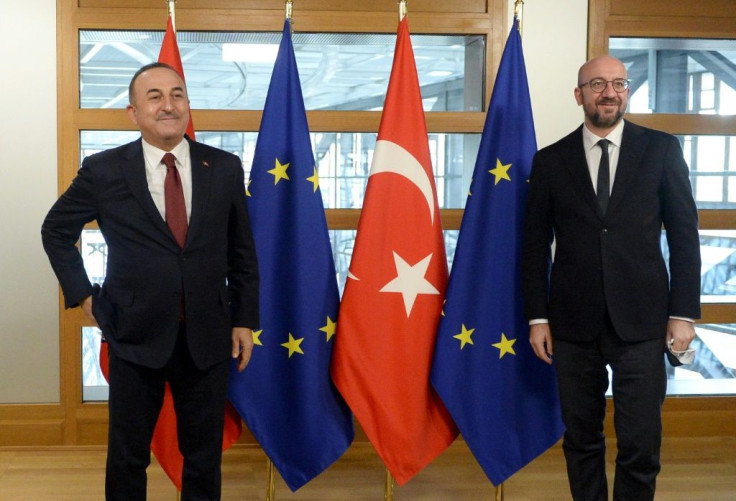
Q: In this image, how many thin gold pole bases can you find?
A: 4